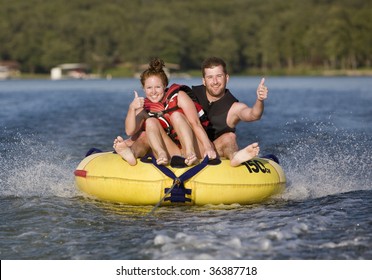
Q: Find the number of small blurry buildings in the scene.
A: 2